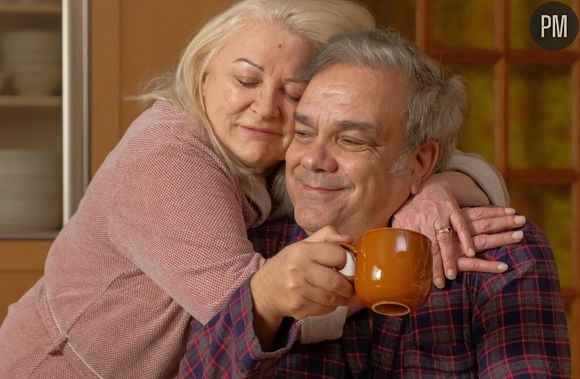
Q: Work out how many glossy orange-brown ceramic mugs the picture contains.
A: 1